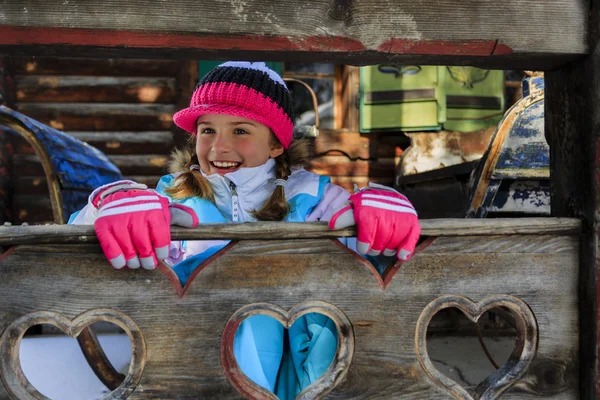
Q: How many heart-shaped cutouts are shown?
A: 3